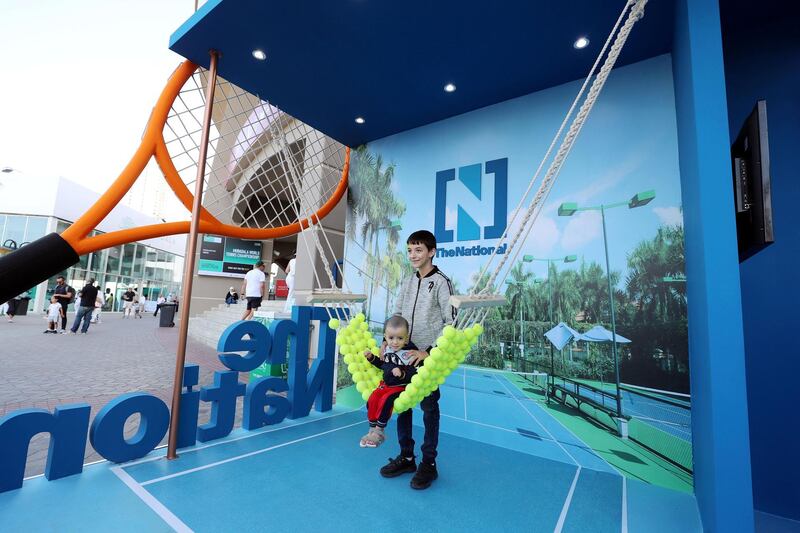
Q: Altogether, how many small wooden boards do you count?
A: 2